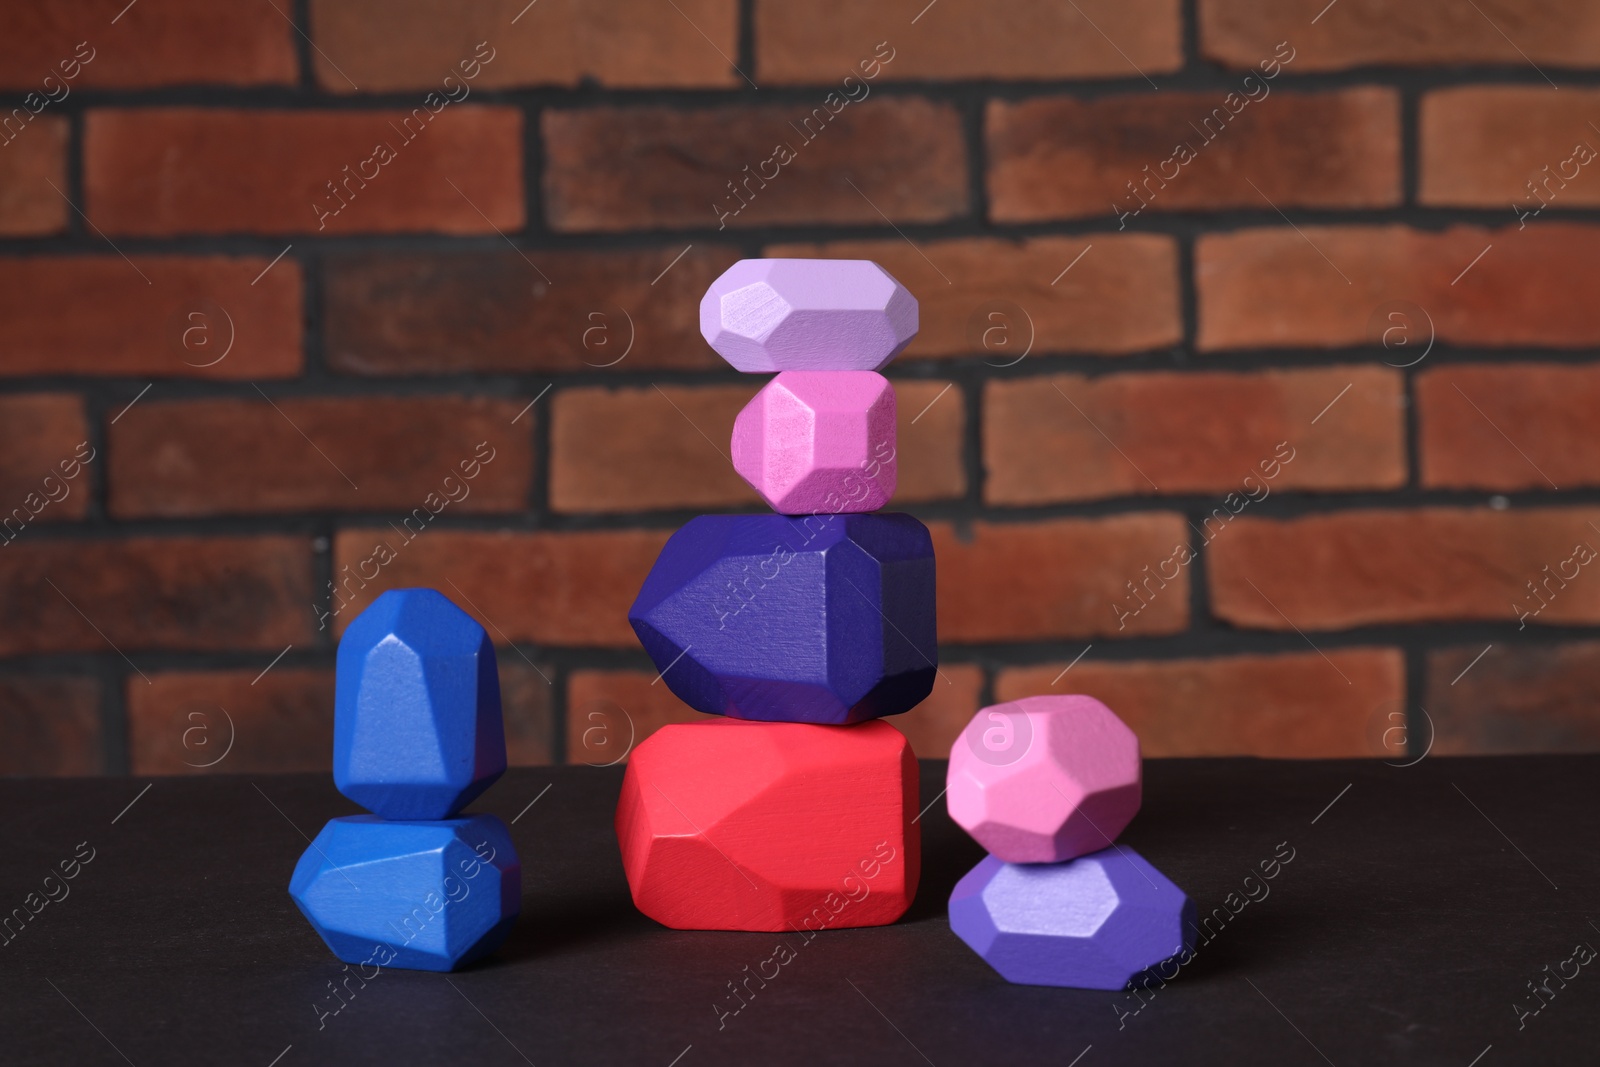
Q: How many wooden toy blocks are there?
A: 8